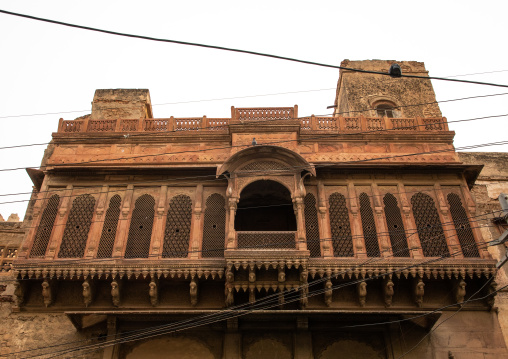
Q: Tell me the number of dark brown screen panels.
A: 12